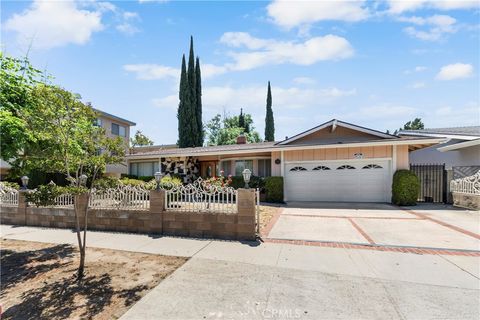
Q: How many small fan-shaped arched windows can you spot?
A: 4